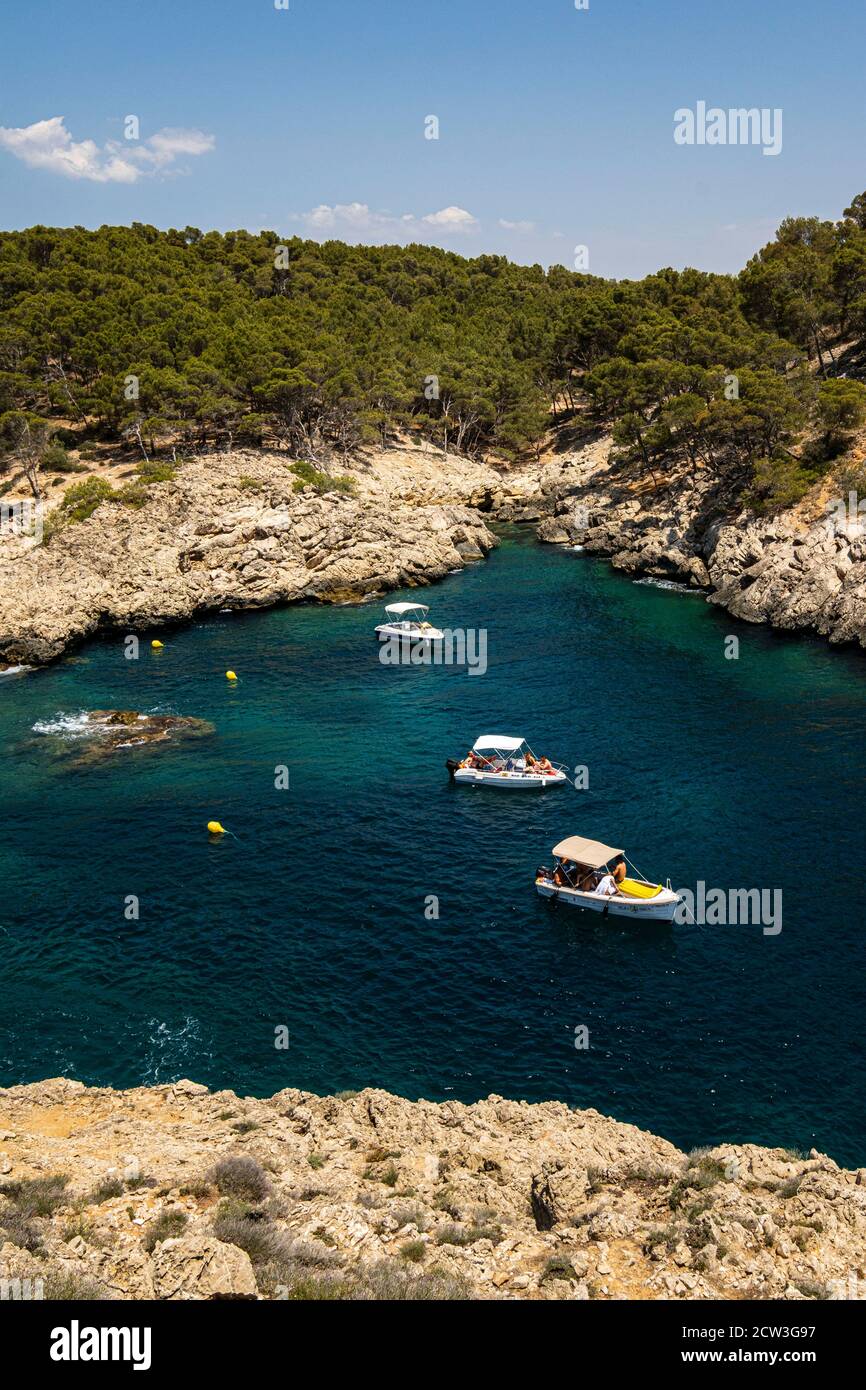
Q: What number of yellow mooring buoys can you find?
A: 3